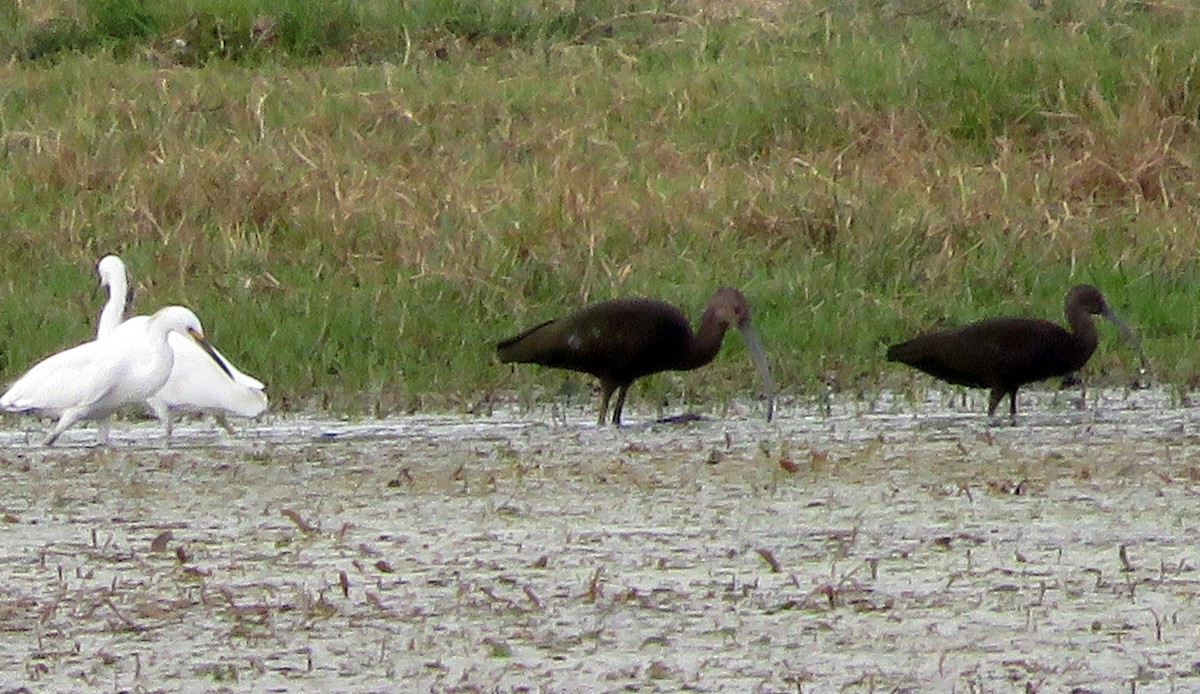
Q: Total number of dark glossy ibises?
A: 2